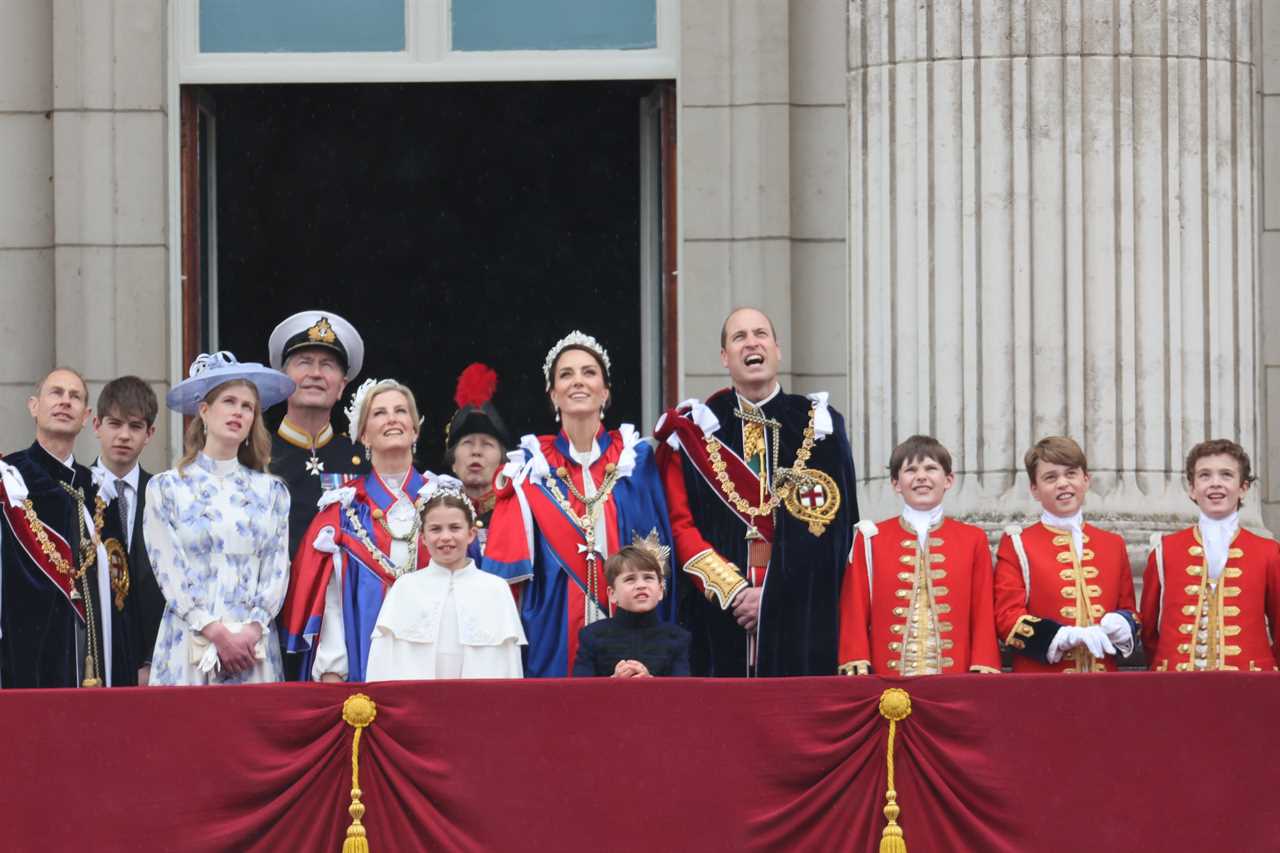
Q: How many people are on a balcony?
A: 13